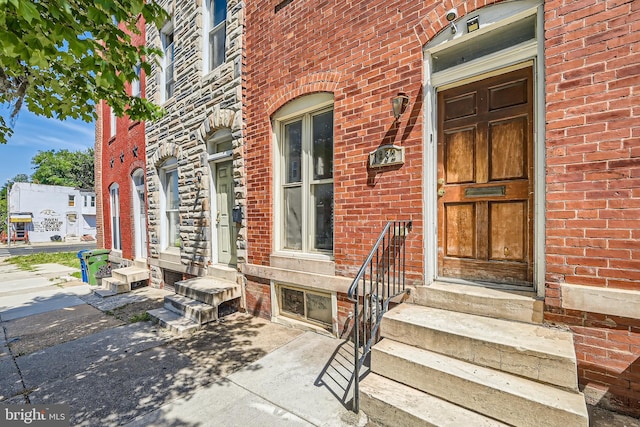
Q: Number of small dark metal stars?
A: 3